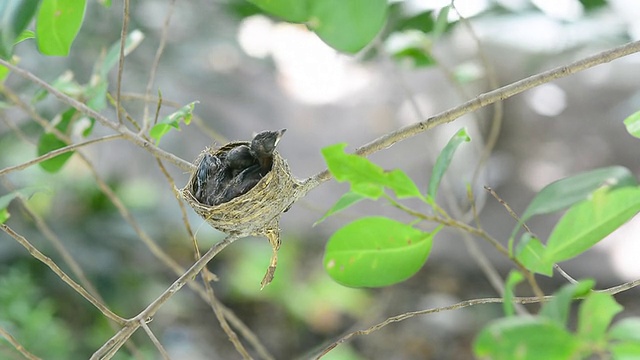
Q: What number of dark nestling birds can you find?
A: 2